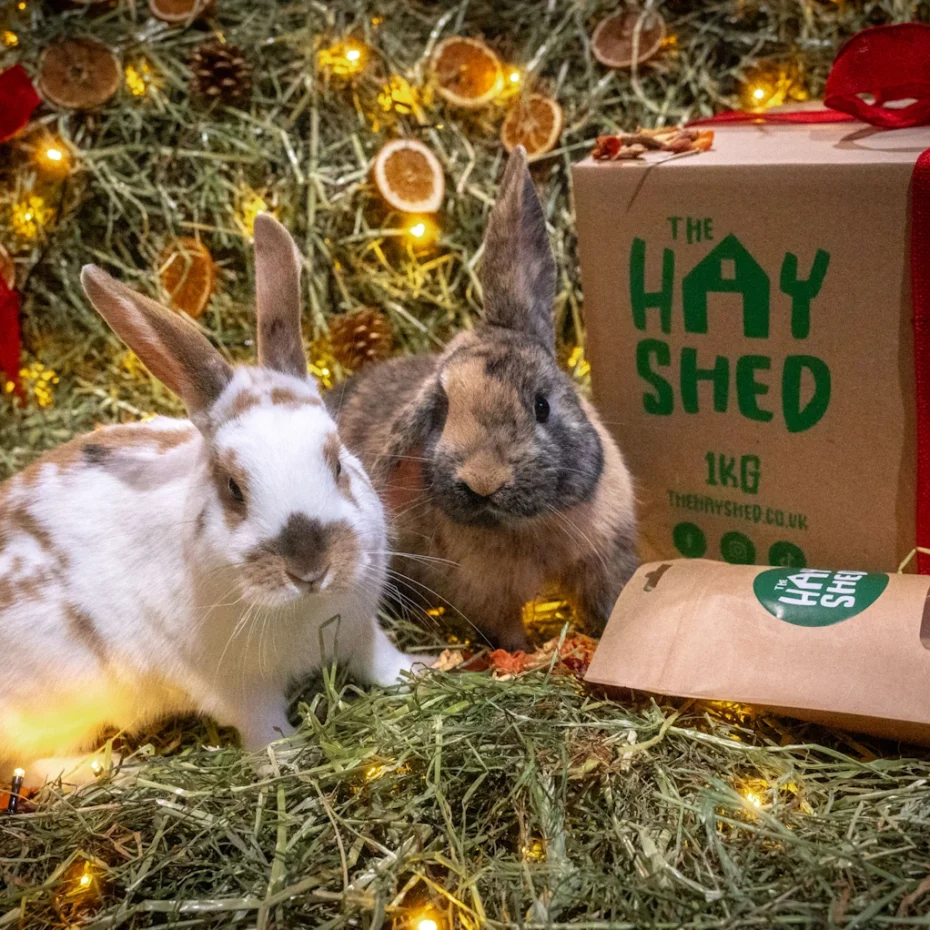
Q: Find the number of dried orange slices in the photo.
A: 8